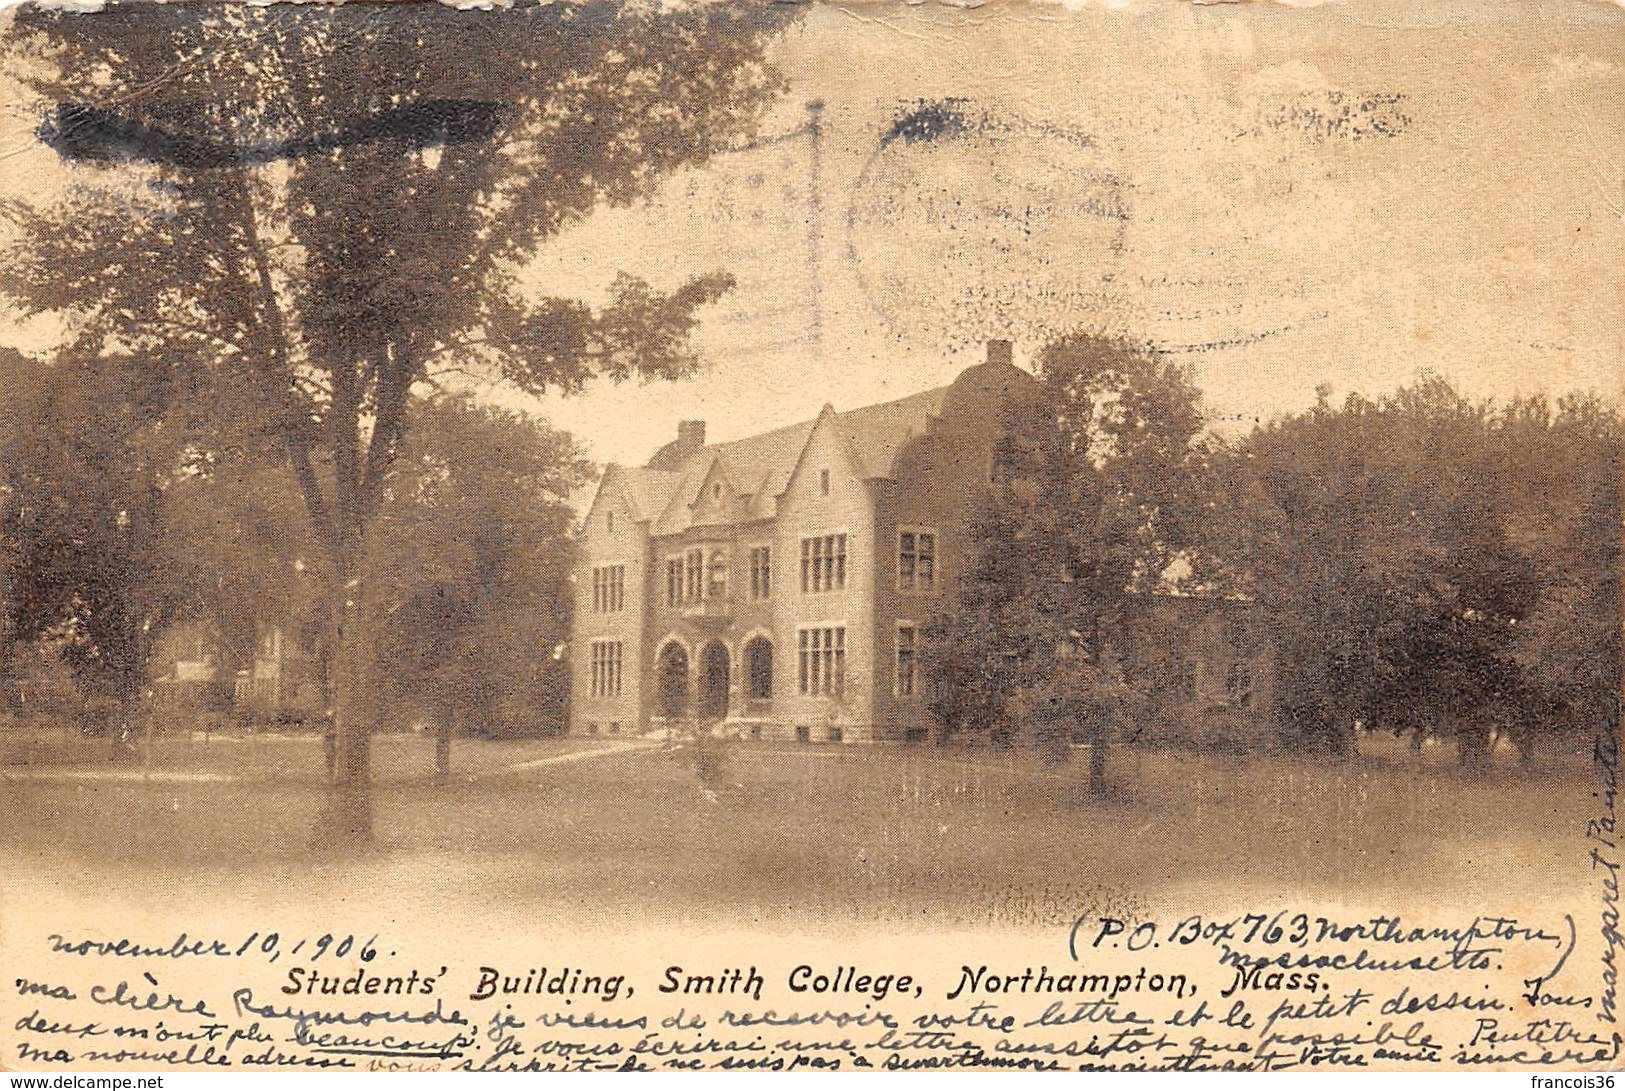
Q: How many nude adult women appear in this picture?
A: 0